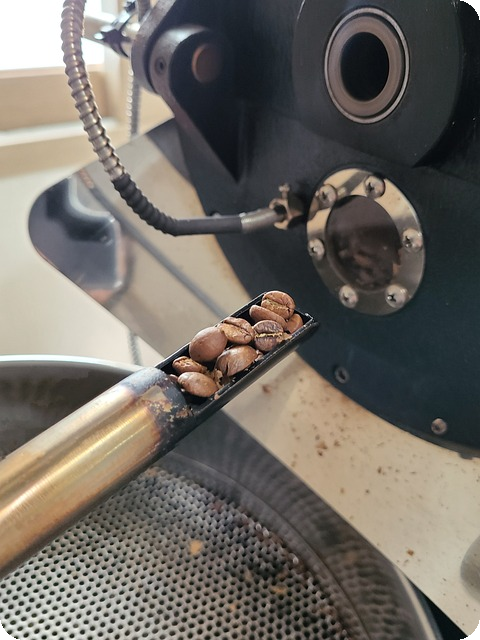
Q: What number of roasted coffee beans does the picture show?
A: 9